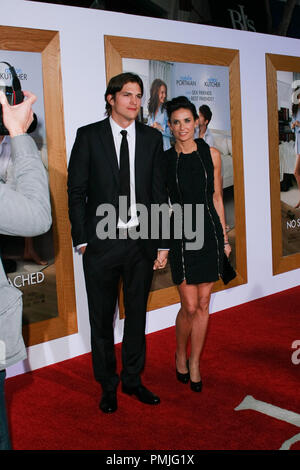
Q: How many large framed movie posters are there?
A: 3